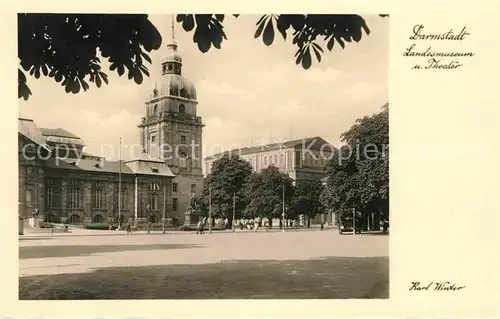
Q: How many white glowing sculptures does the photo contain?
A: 0